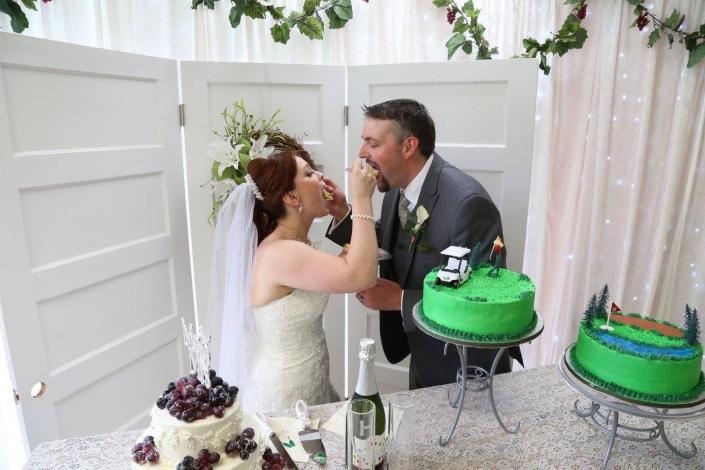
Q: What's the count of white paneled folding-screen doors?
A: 3